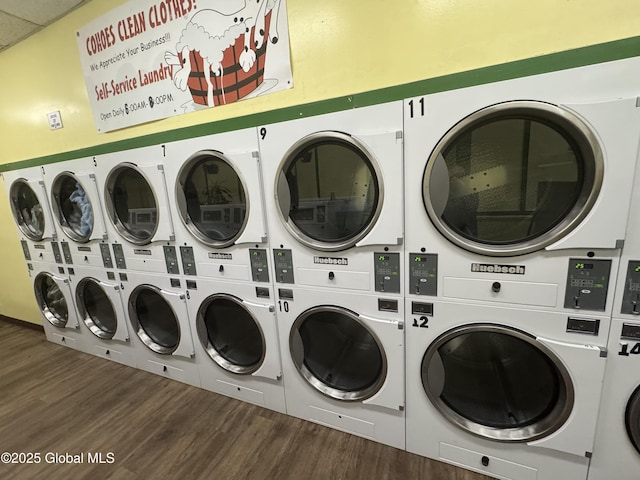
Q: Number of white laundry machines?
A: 14